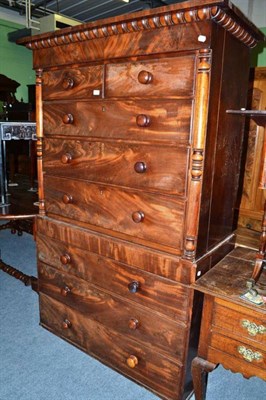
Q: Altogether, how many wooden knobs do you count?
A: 14